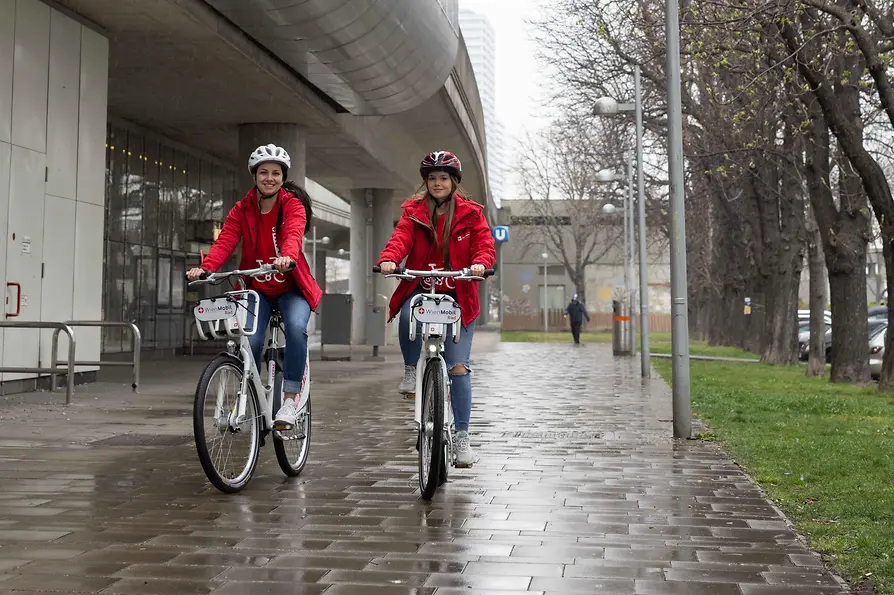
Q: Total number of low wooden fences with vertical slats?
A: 1